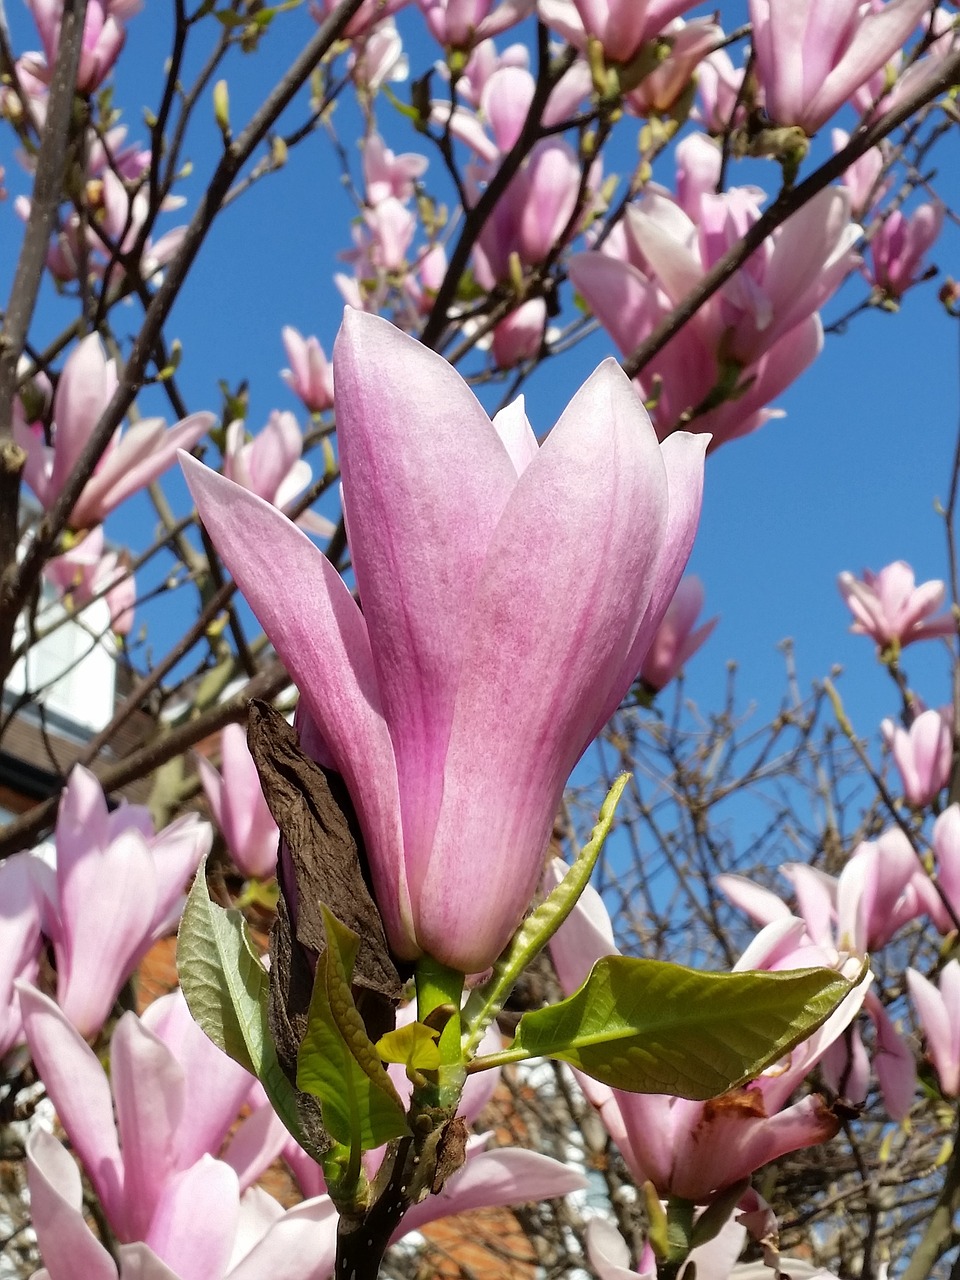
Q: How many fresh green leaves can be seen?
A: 5